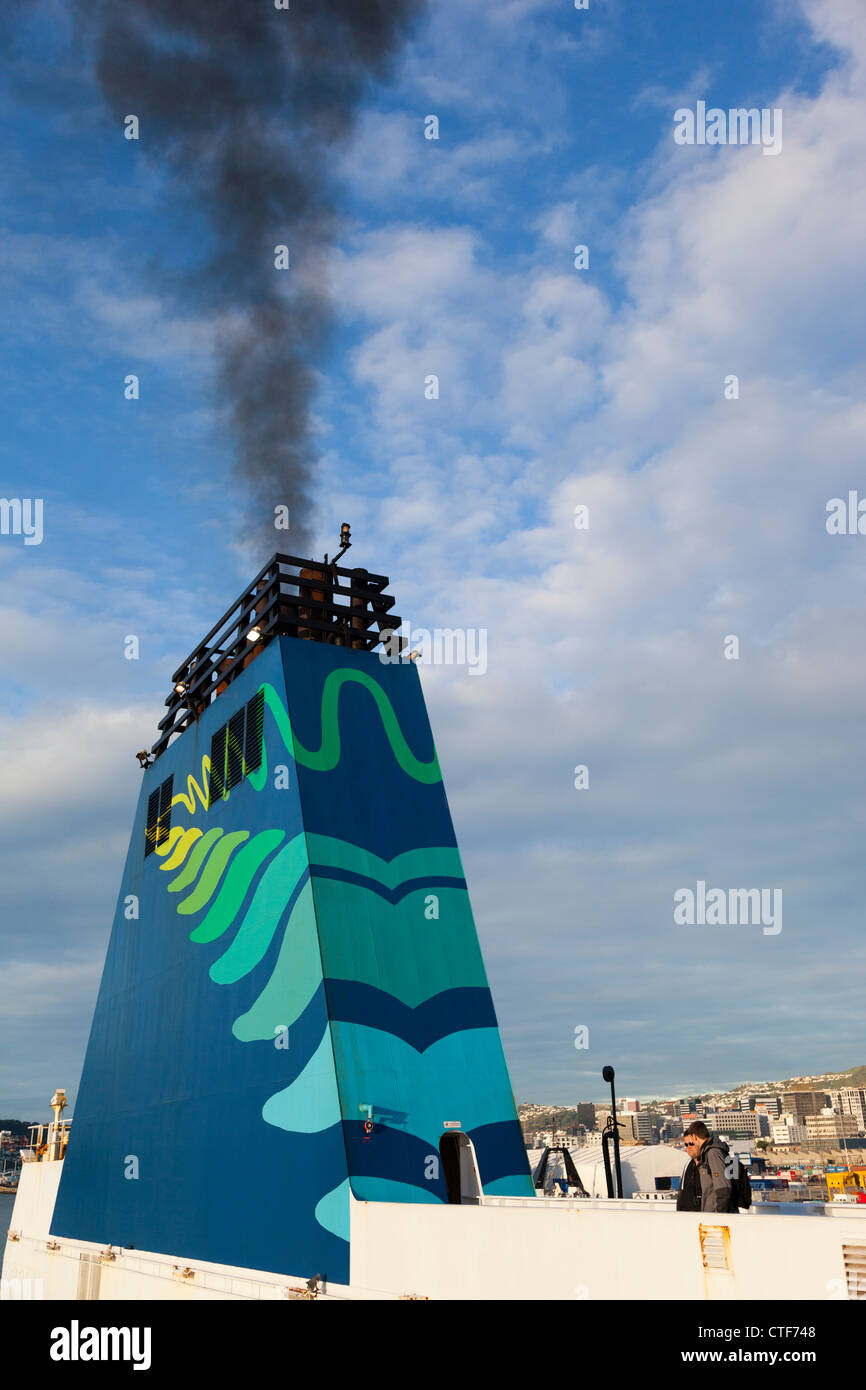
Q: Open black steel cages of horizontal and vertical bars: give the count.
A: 1